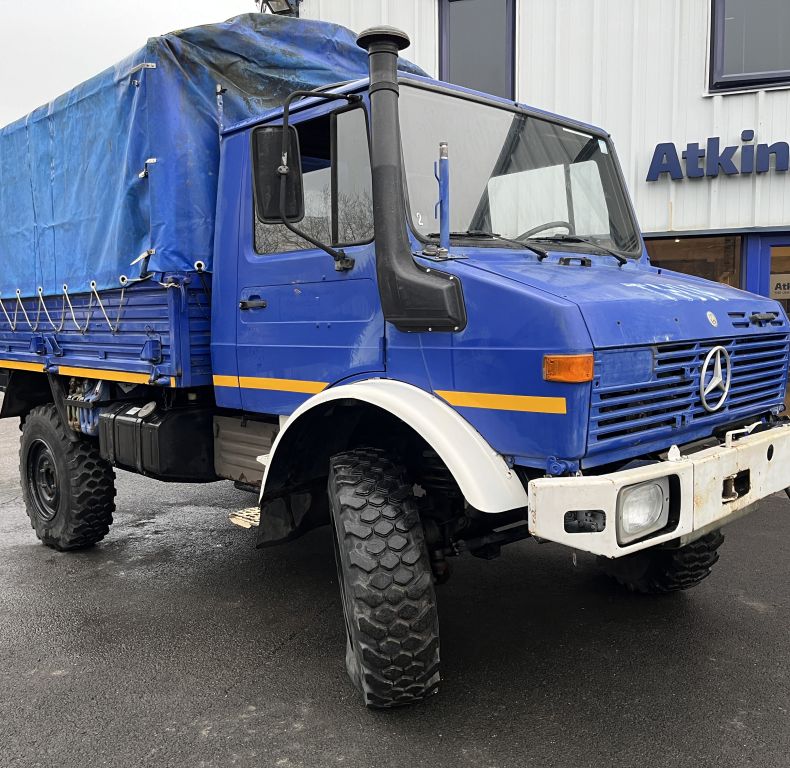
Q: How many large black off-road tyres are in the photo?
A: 3